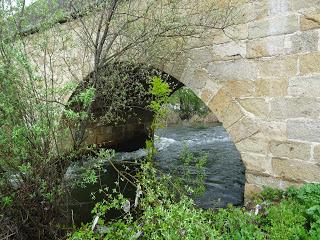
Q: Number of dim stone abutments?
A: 1